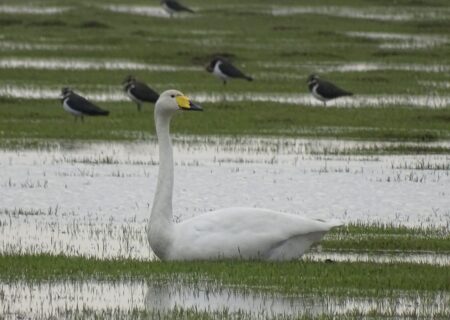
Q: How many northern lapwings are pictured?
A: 5